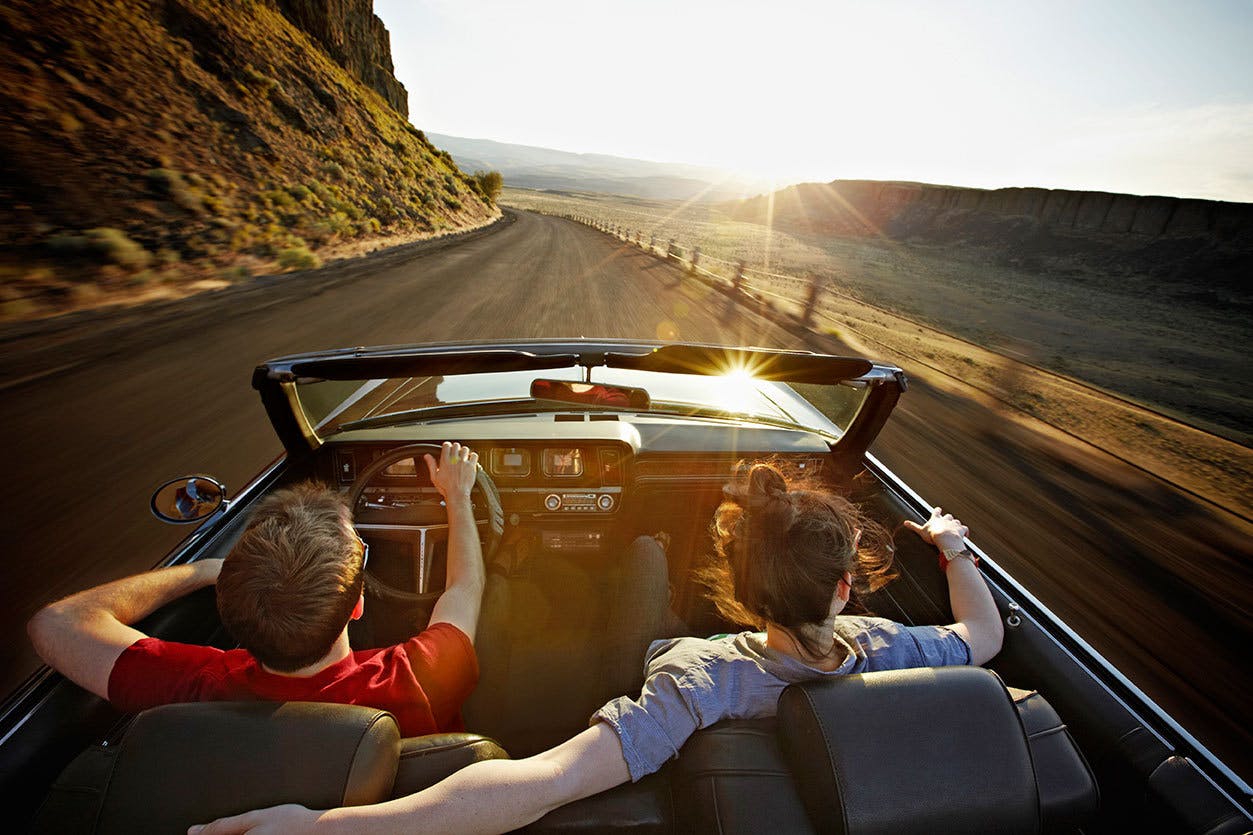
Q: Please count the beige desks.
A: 0